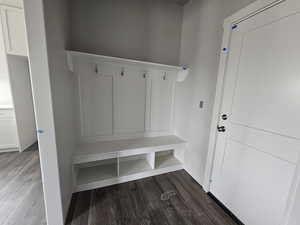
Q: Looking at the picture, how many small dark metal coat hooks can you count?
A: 4